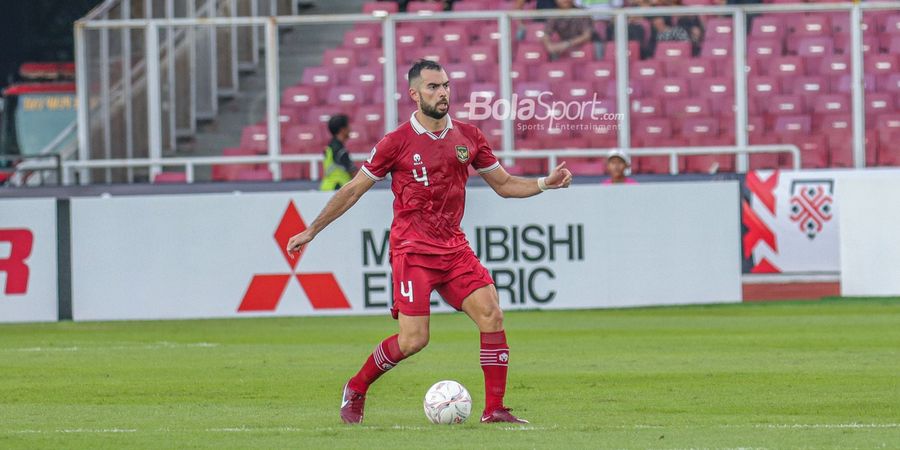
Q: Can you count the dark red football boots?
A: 2